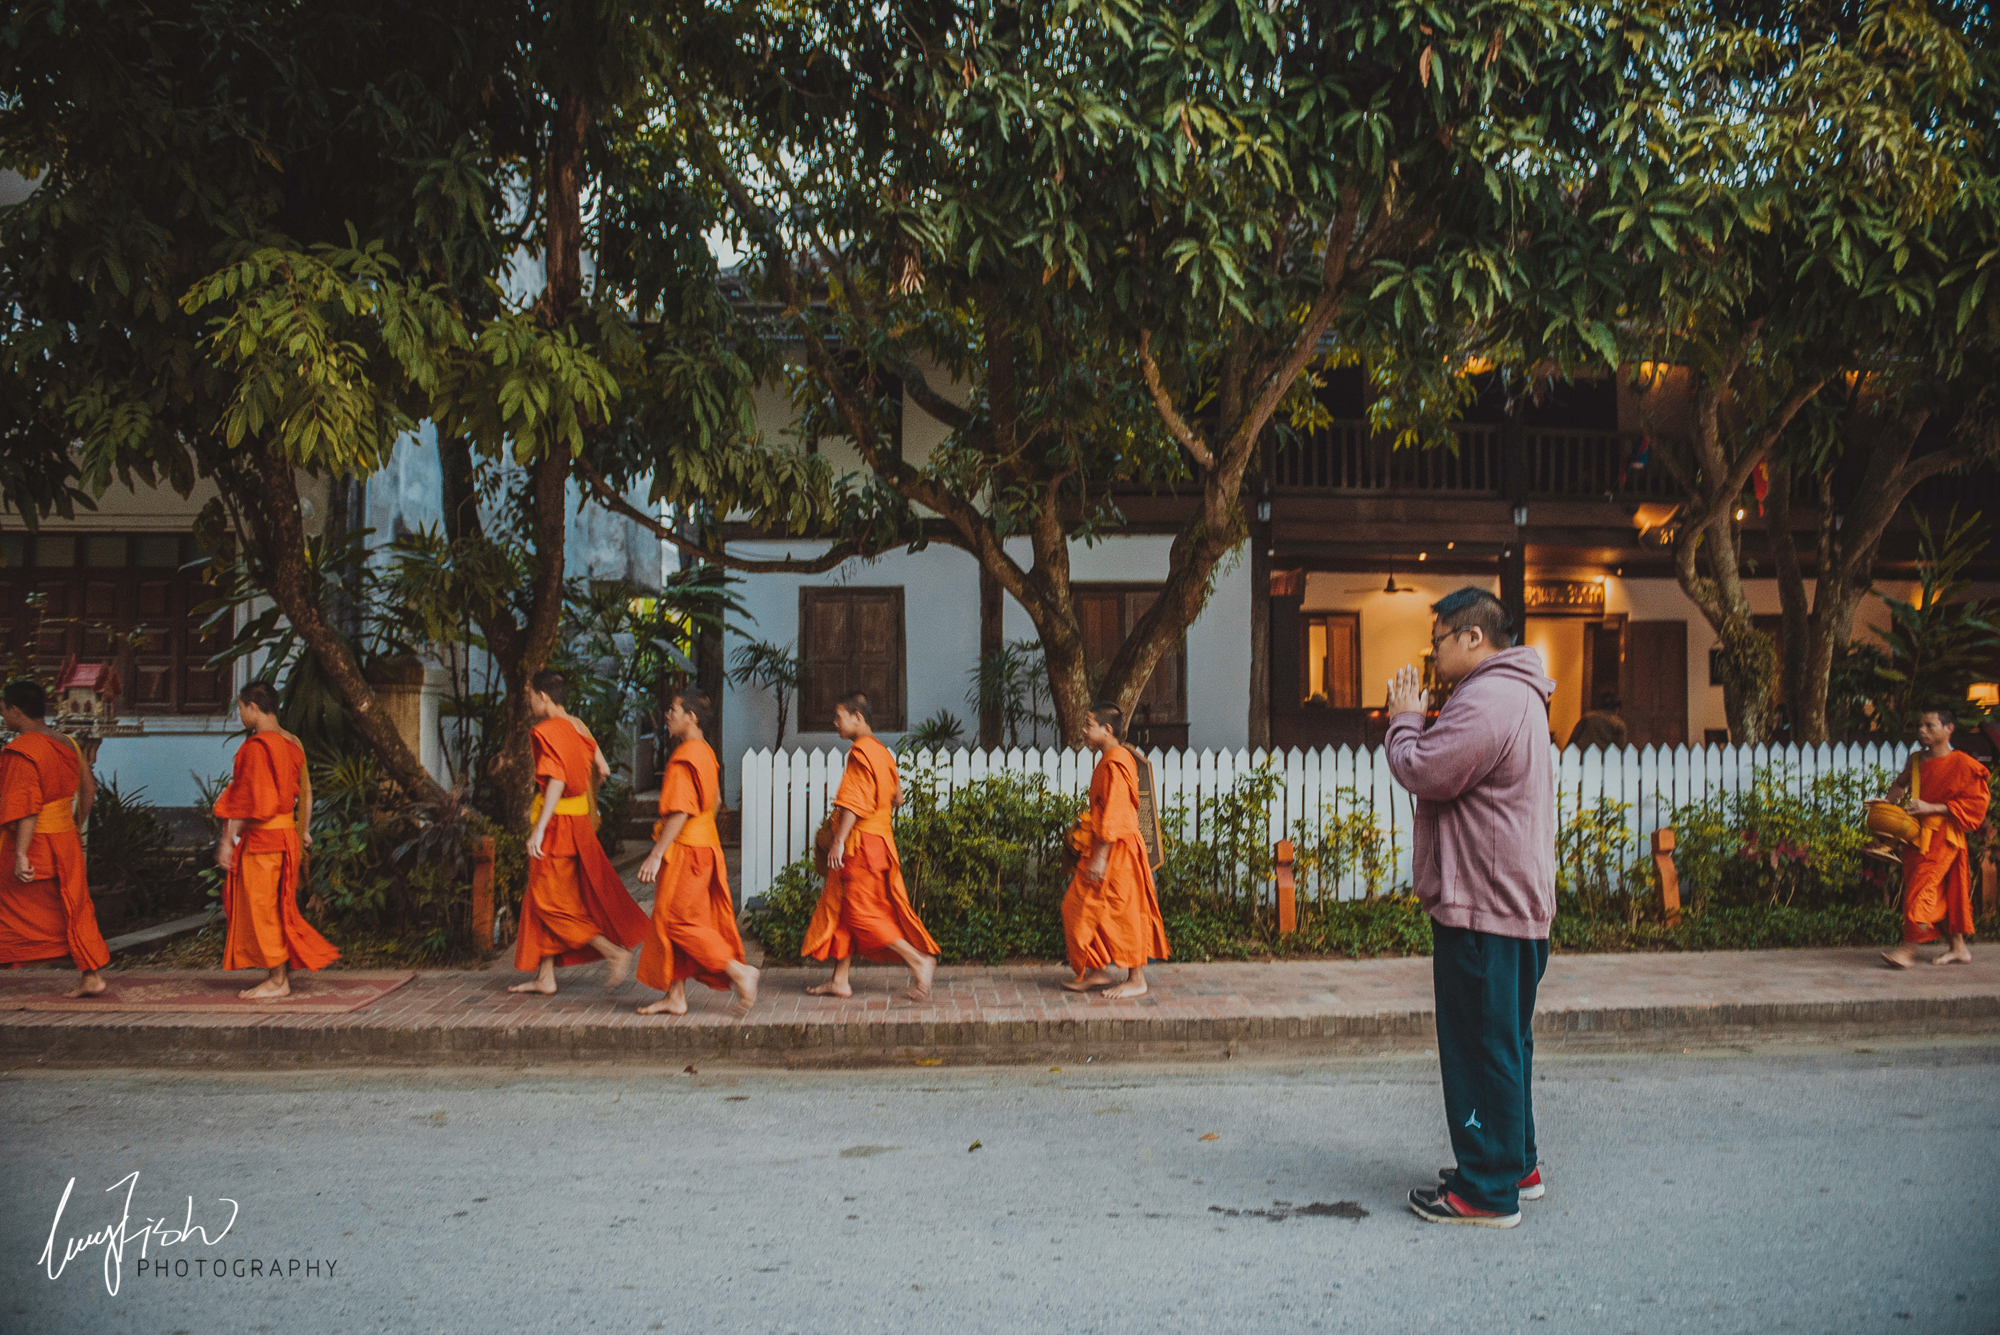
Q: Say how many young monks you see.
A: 7